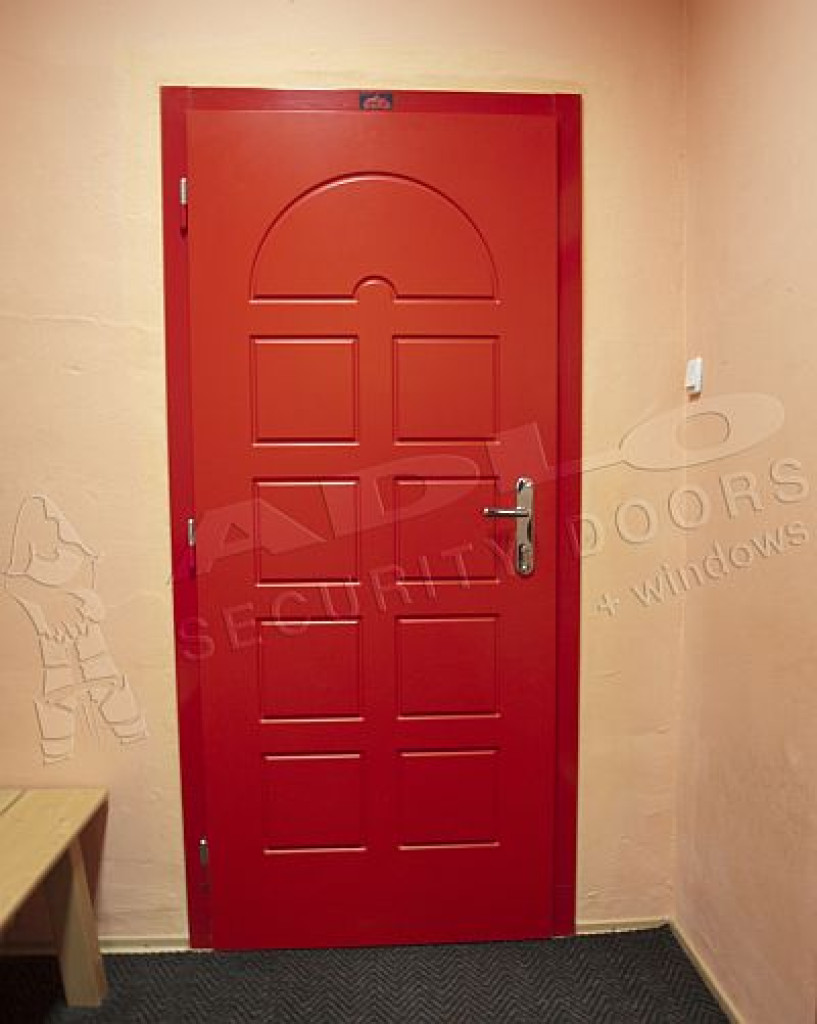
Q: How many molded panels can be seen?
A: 9